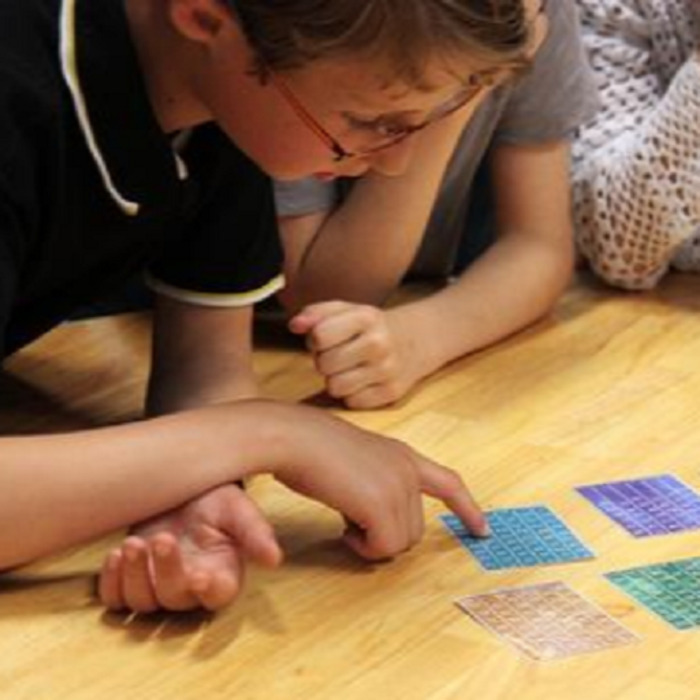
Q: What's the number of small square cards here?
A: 4